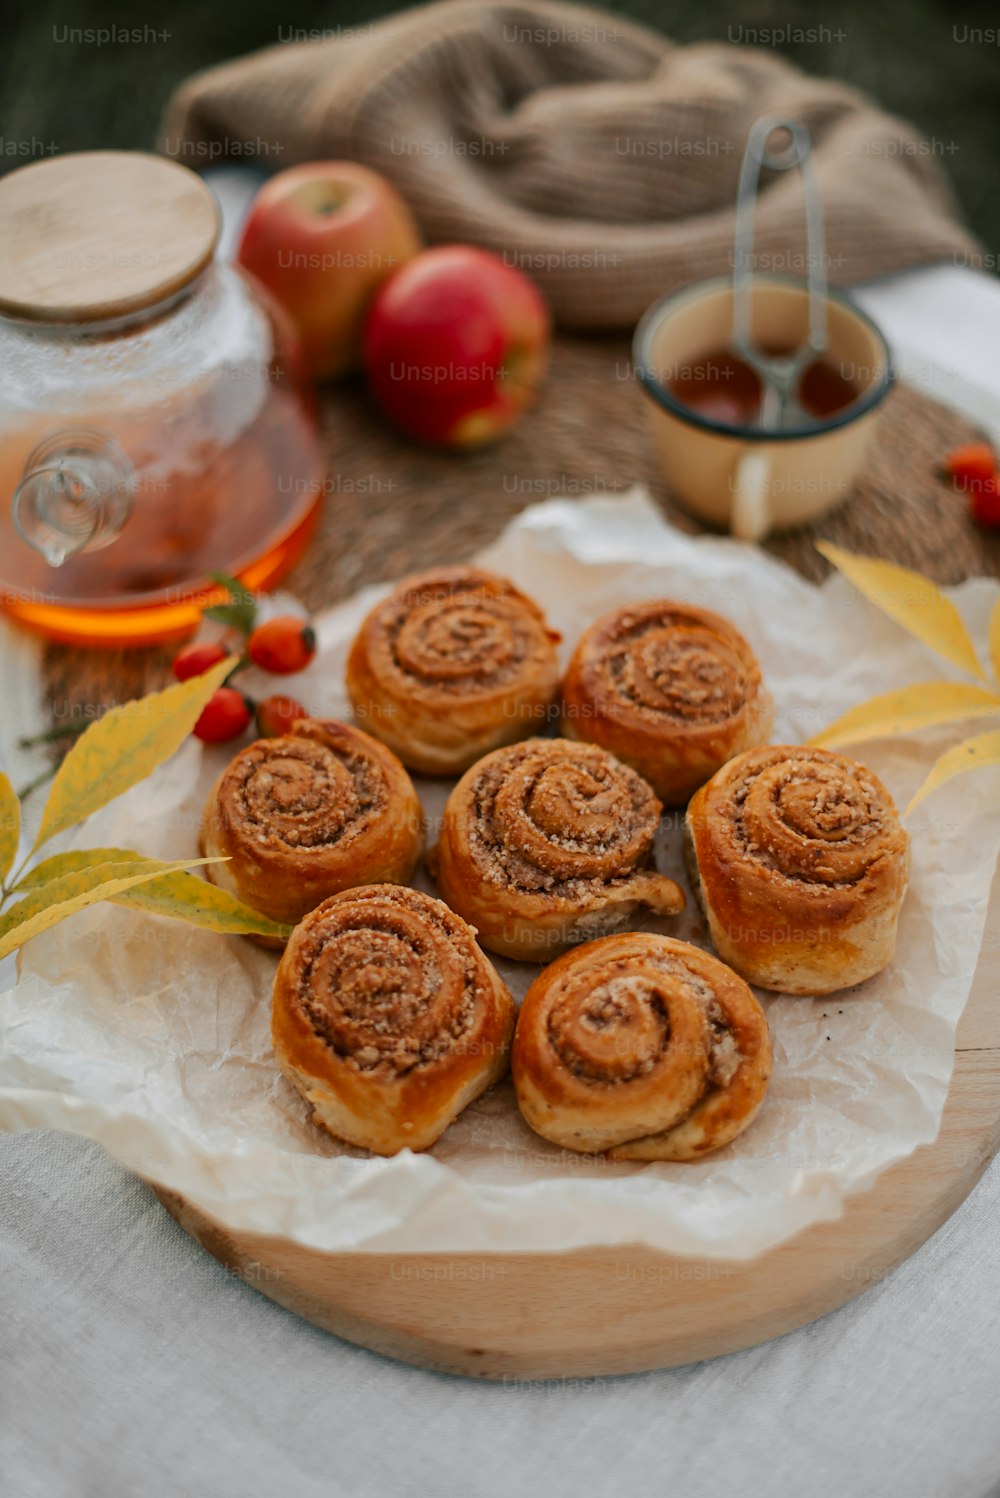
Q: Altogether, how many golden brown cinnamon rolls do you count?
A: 7